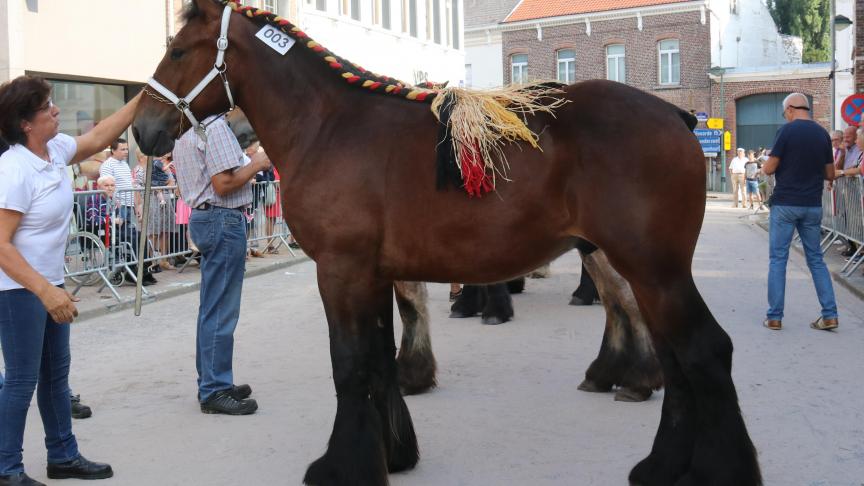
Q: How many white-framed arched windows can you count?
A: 4